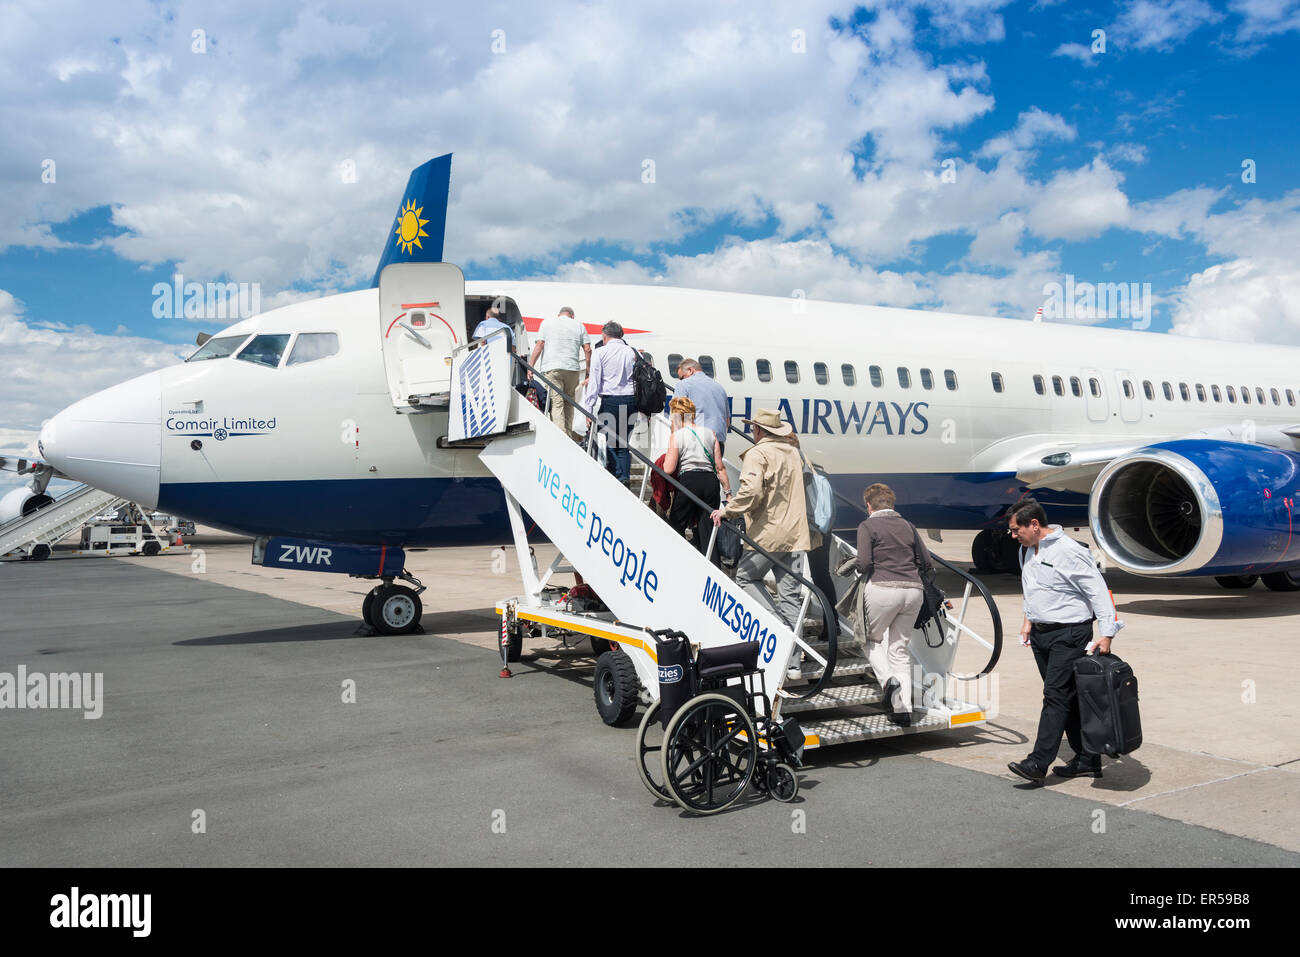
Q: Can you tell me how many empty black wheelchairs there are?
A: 1